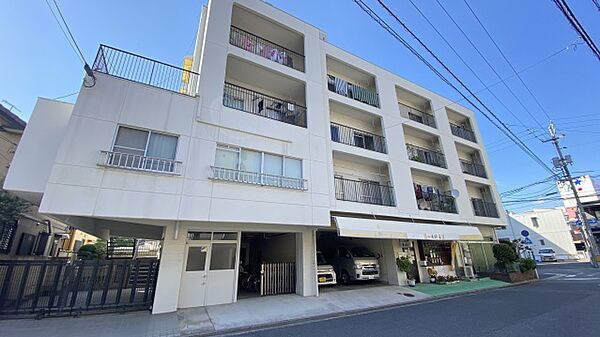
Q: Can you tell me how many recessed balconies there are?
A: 11